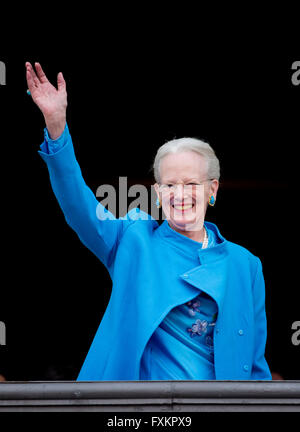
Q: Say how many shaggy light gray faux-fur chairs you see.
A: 0